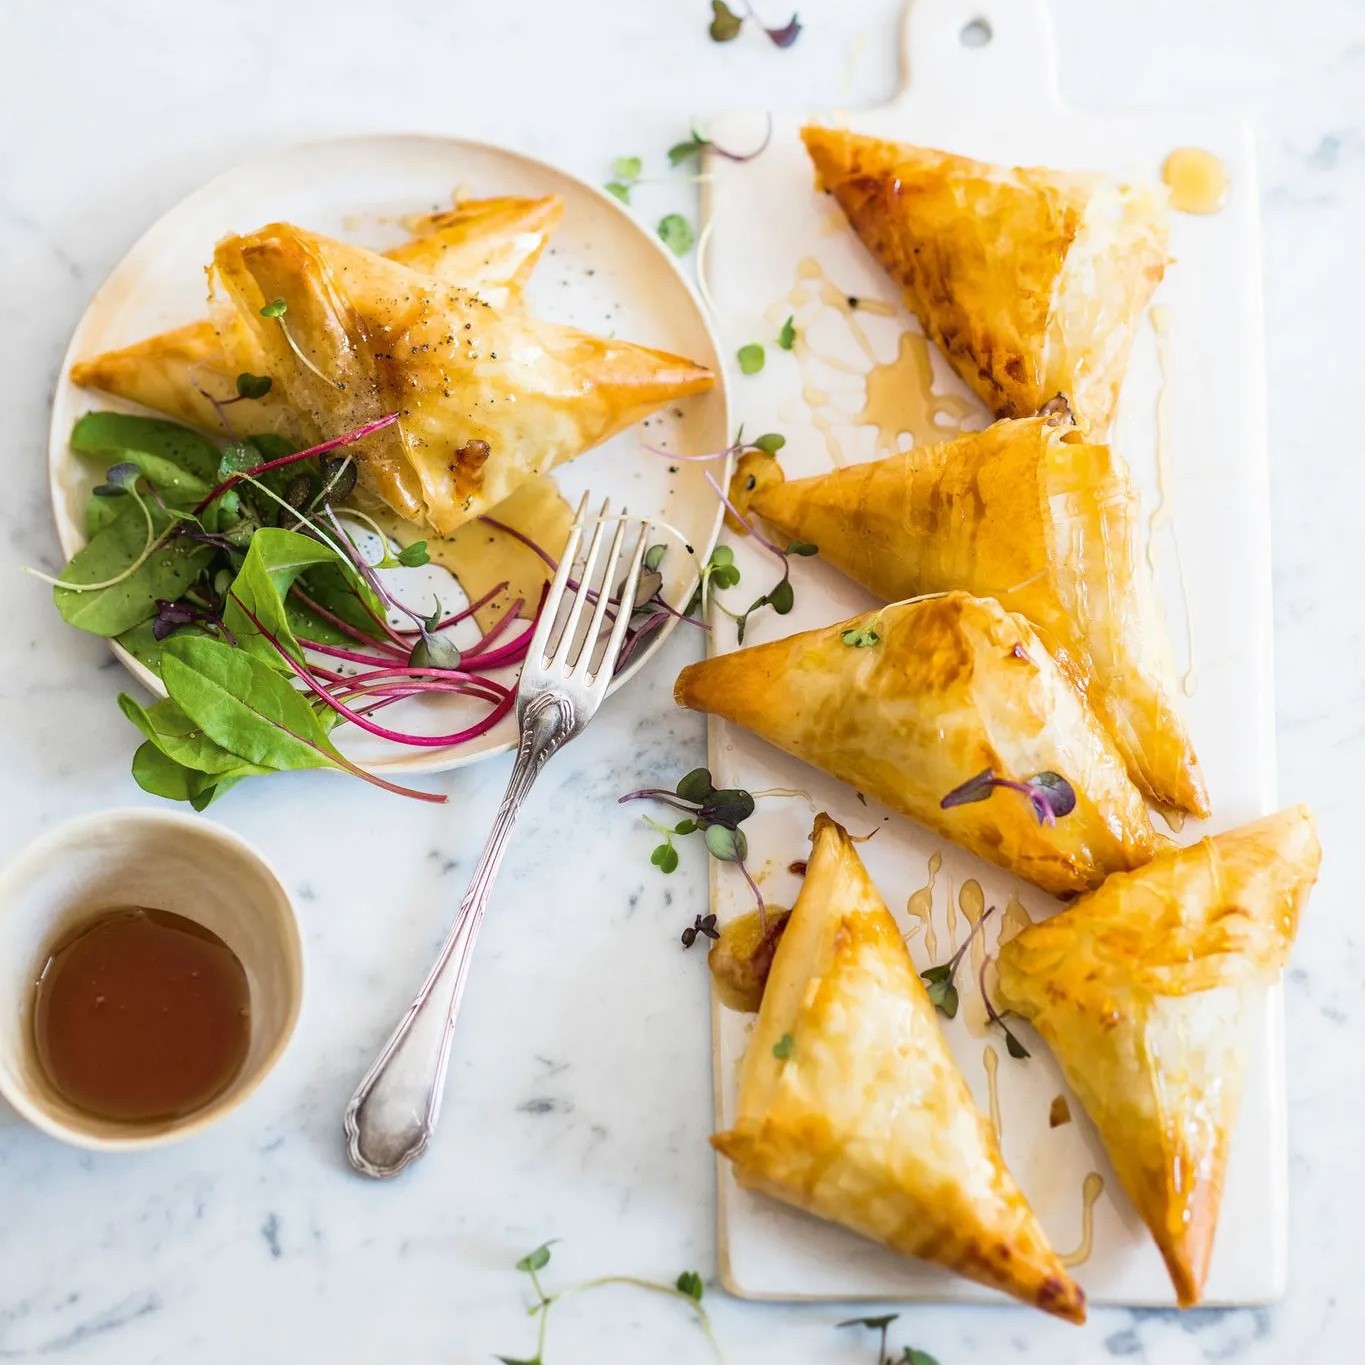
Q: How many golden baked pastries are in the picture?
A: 7